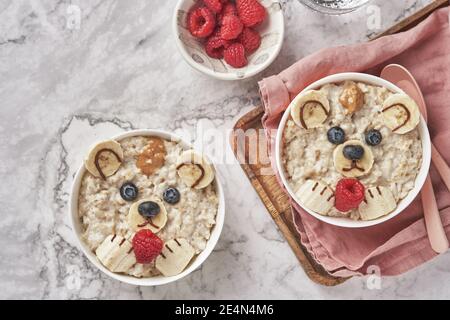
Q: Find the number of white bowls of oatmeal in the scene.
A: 2